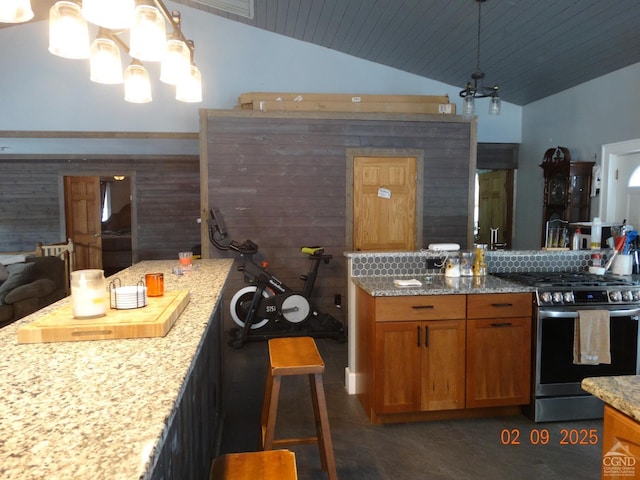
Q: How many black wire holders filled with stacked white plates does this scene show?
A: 1